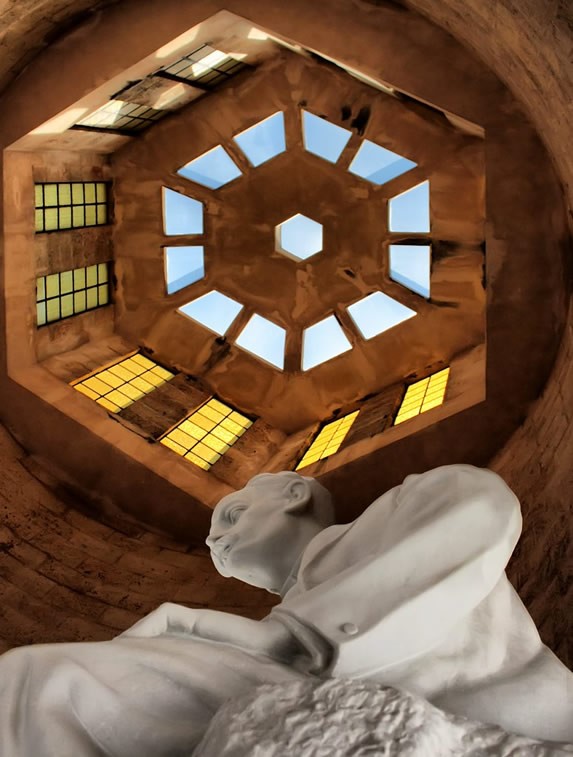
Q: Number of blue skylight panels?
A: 13